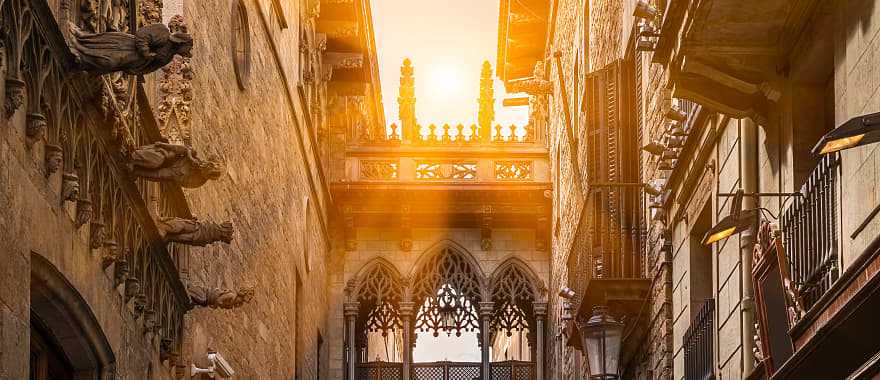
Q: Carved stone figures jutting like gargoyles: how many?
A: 4